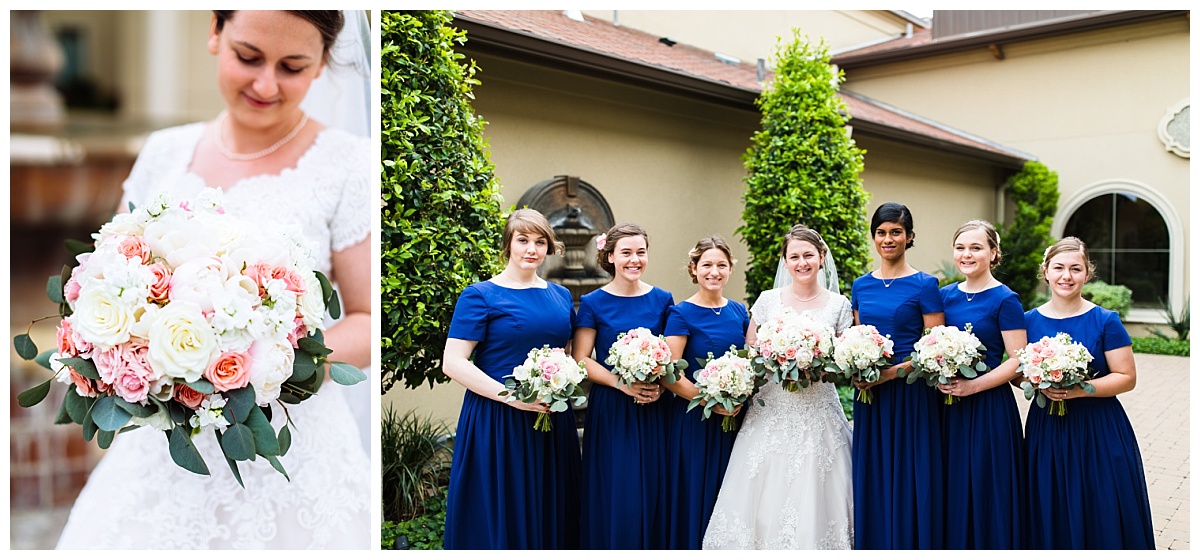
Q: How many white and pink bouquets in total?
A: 8